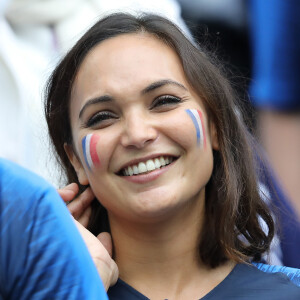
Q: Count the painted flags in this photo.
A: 2